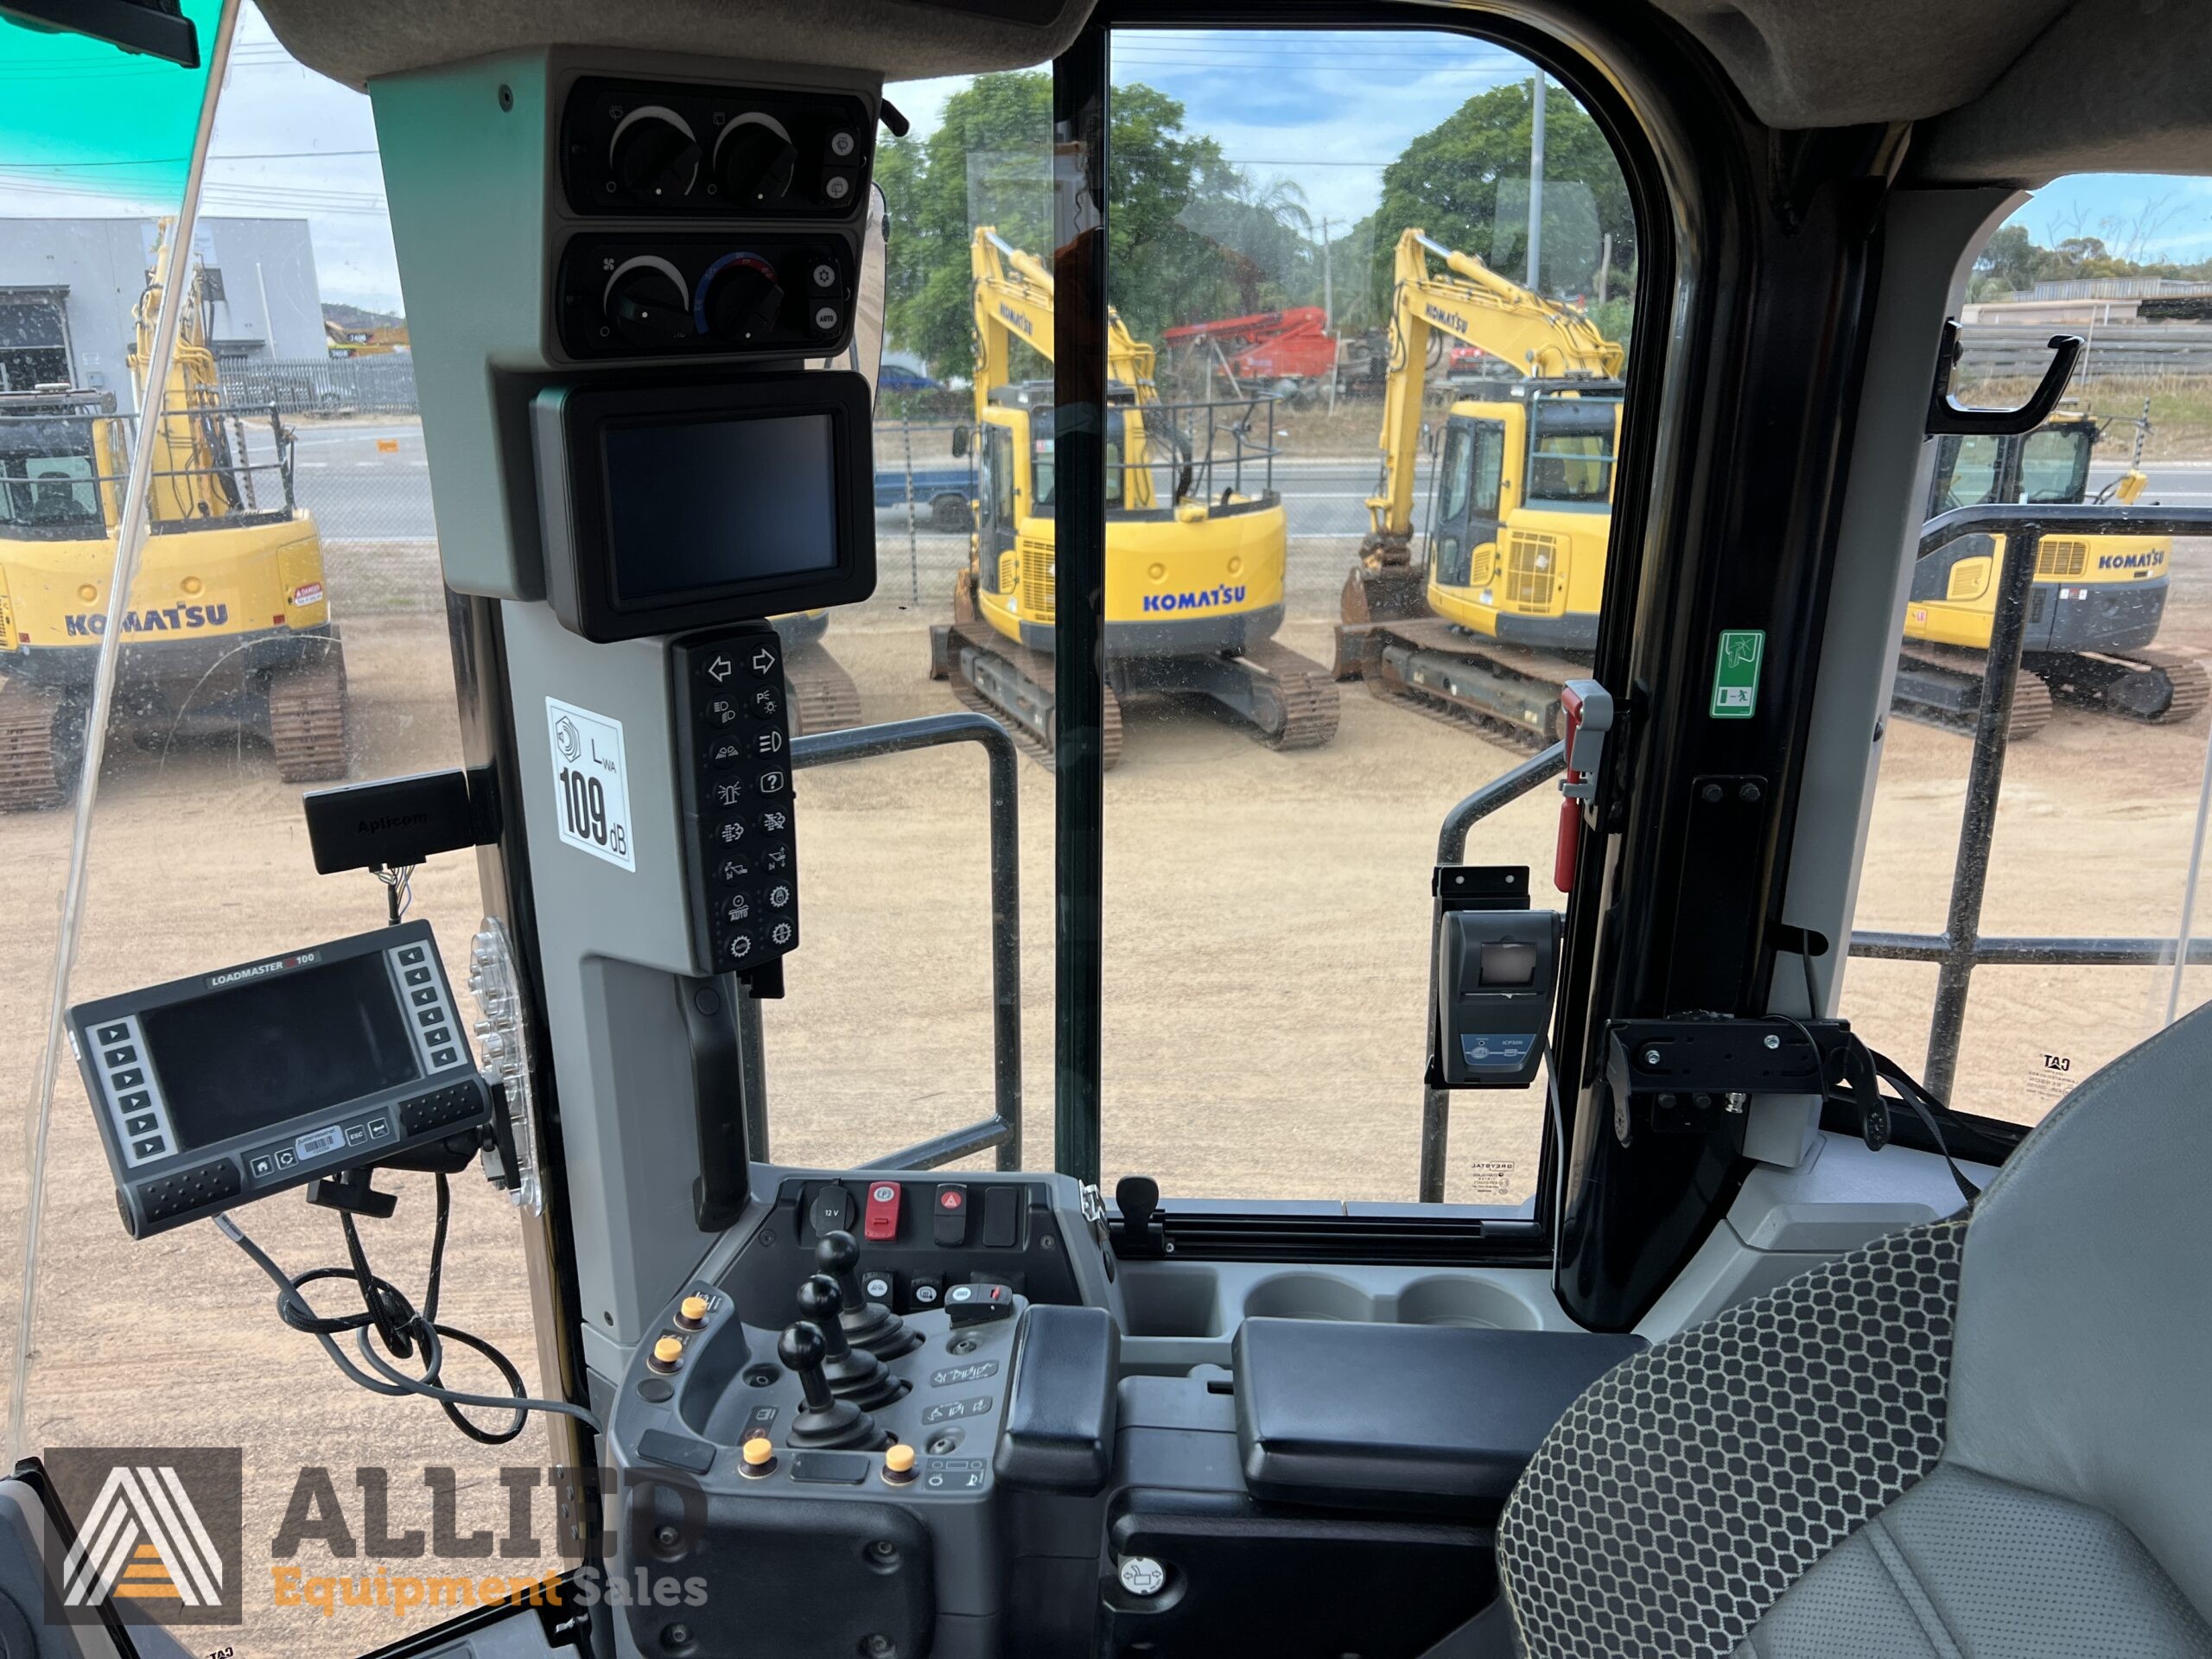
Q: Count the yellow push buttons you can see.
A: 4